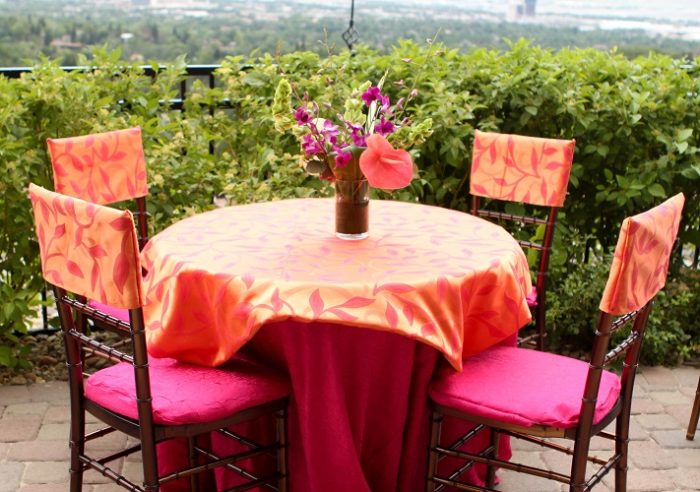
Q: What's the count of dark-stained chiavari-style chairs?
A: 4